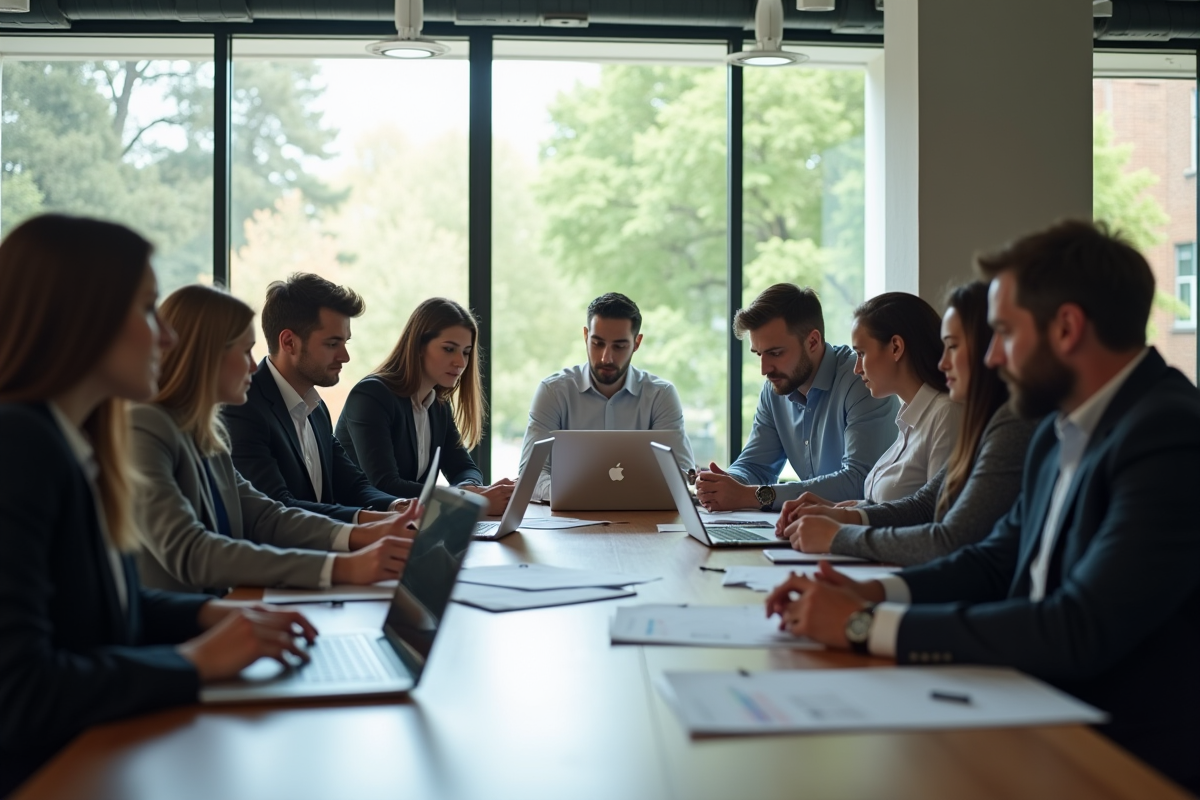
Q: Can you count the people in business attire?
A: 9